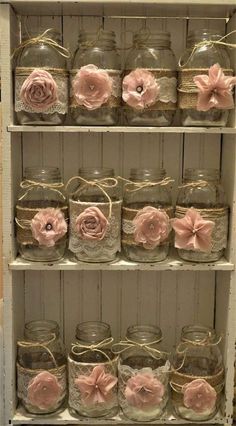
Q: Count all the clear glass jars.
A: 12